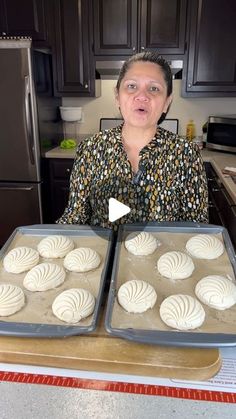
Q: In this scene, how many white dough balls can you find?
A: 12